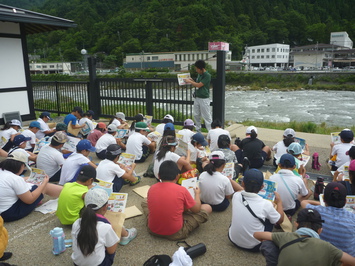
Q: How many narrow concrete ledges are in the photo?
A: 1